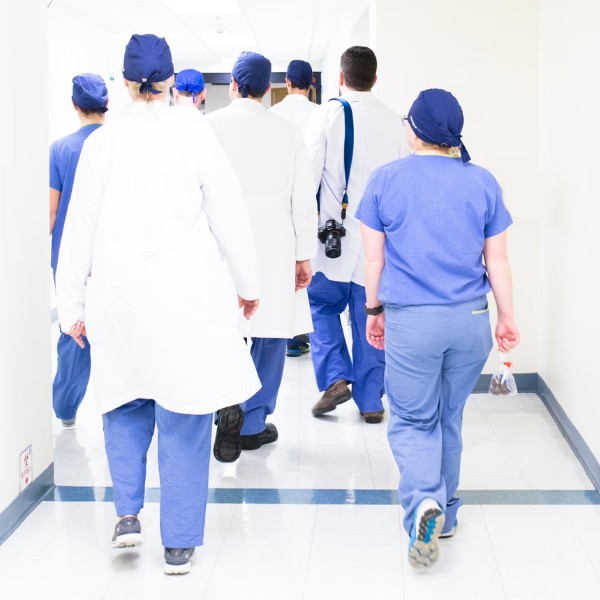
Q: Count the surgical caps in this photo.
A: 6